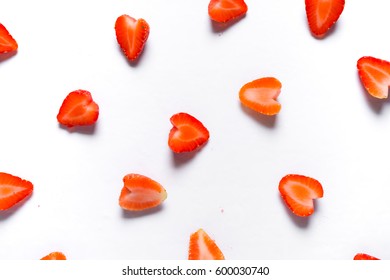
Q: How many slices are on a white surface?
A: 14